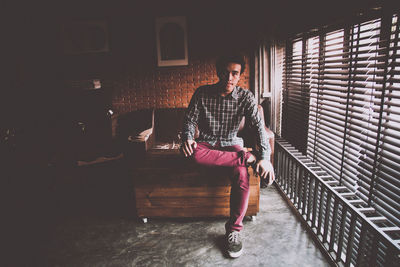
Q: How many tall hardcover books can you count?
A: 0